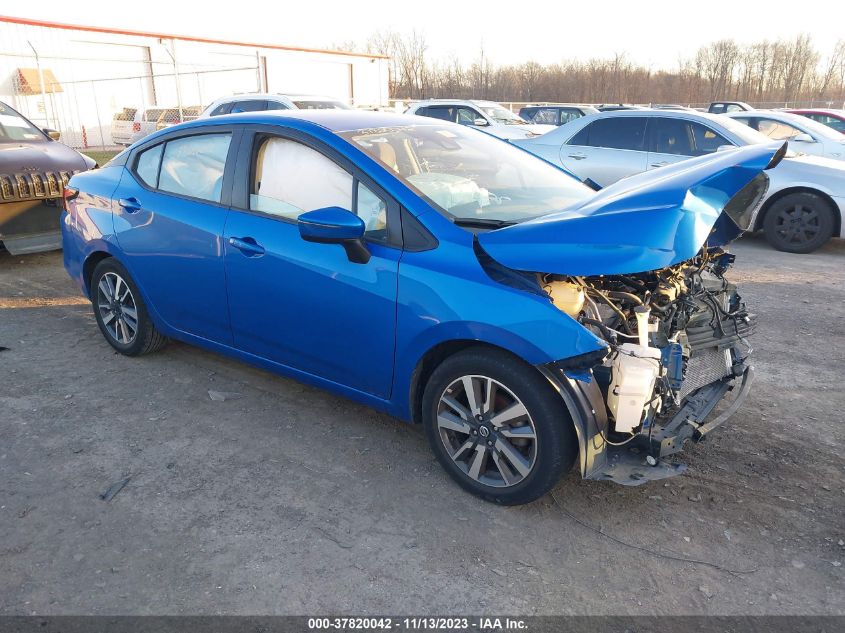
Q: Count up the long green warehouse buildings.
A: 0